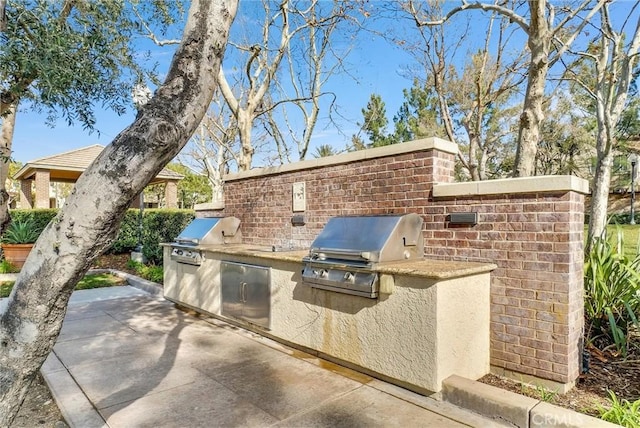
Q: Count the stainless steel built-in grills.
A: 2